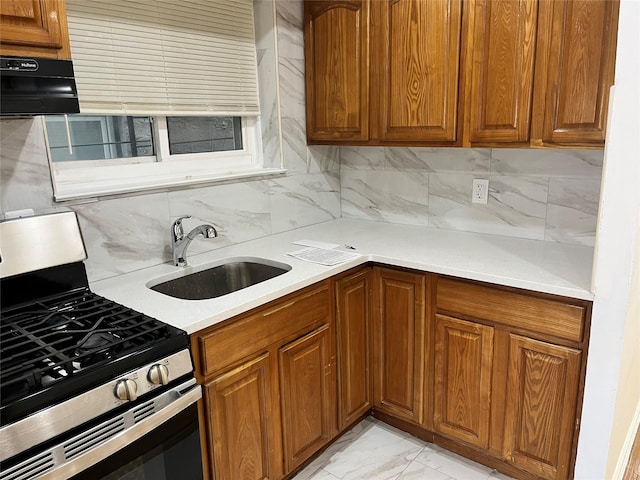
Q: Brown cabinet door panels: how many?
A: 11